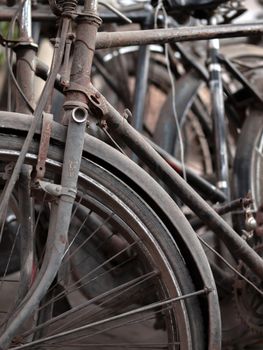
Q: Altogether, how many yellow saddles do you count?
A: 0